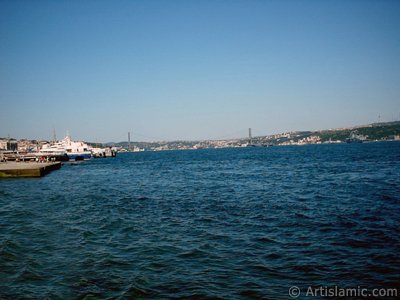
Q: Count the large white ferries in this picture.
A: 1